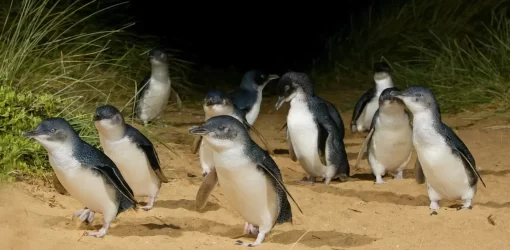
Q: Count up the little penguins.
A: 10